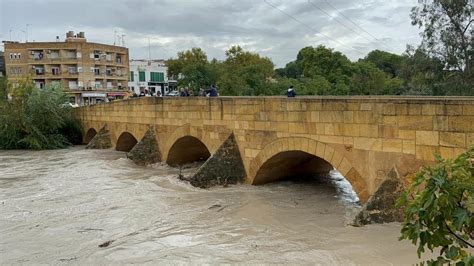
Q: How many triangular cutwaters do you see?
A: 4